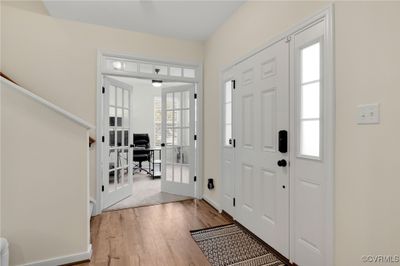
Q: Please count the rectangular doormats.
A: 1